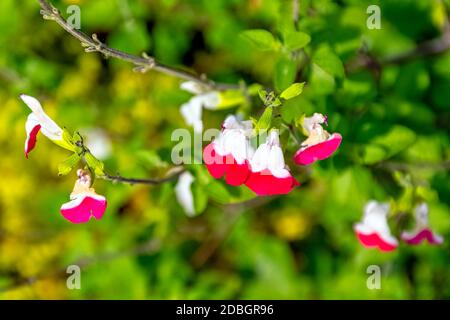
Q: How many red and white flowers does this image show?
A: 7